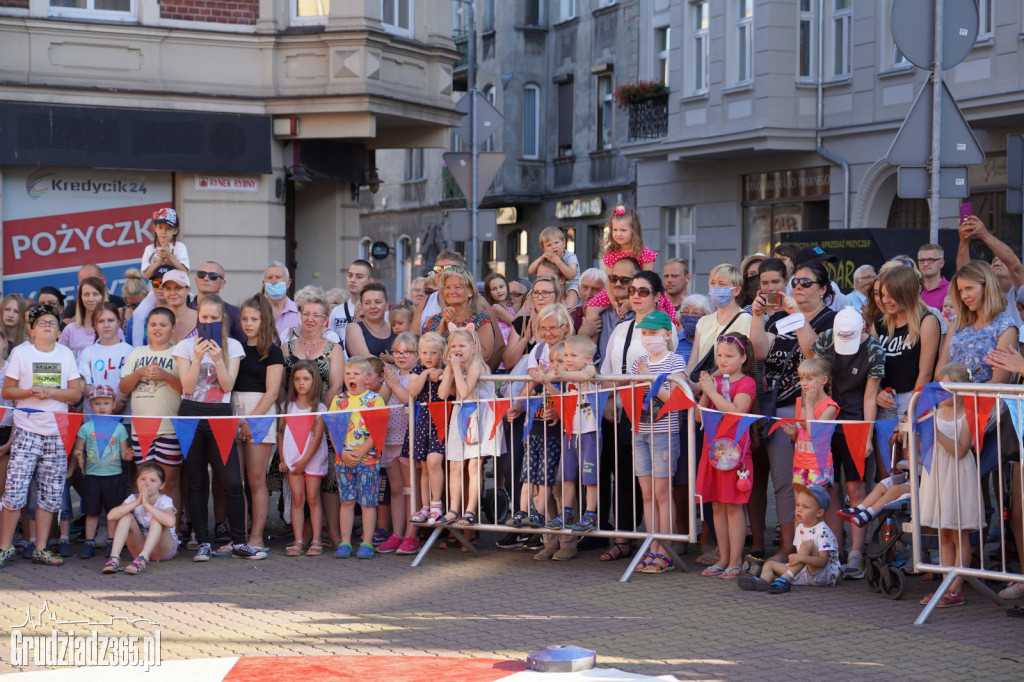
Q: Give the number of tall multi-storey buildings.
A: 3